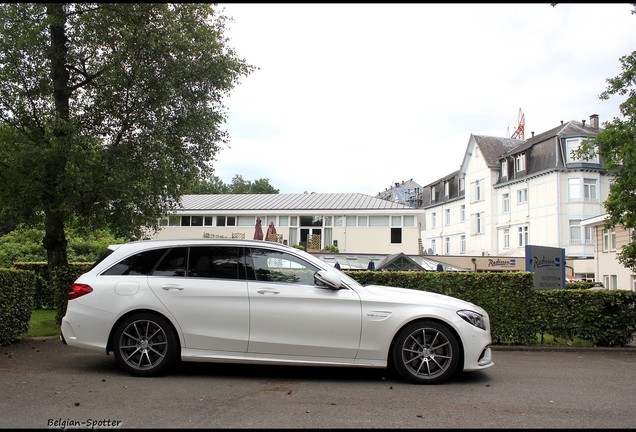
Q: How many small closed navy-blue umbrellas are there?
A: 3